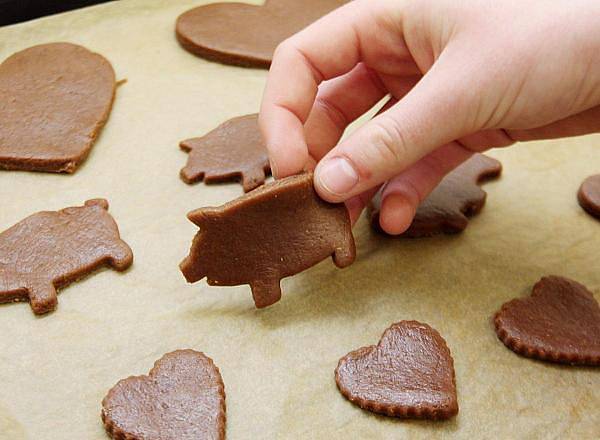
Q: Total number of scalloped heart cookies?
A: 3